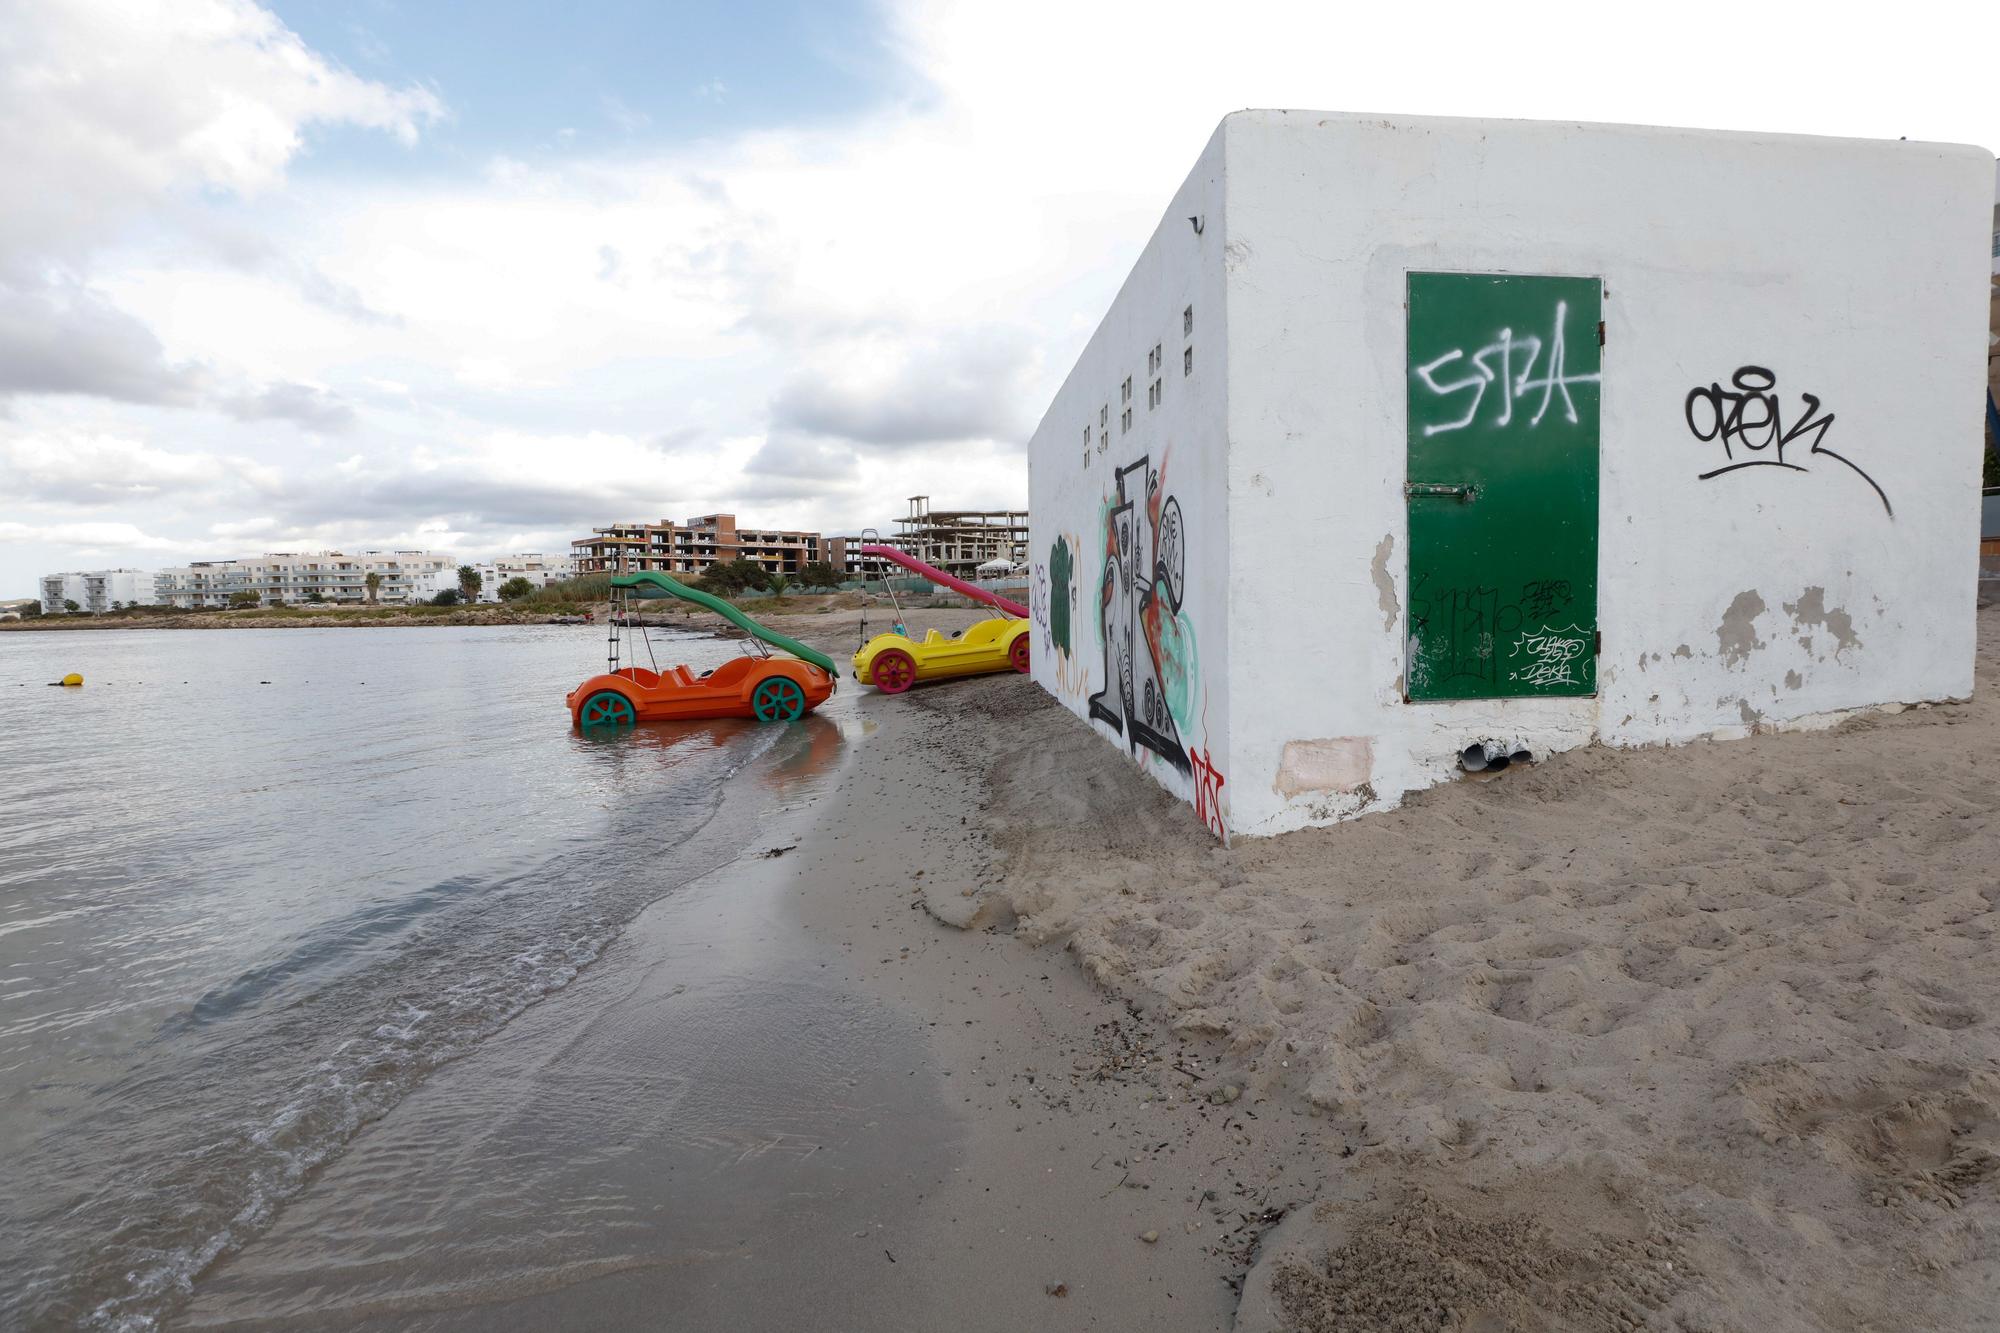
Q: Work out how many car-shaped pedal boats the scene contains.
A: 2